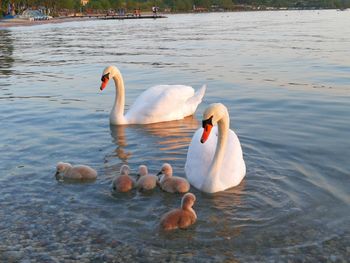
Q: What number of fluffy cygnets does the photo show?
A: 5